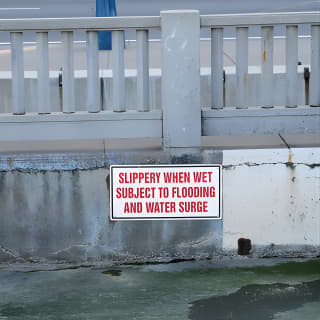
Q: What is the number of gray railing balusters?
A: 11